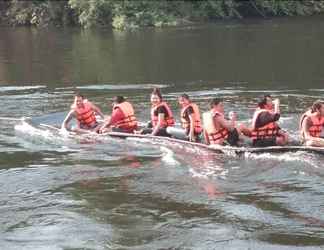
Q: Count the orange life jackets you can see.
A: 7